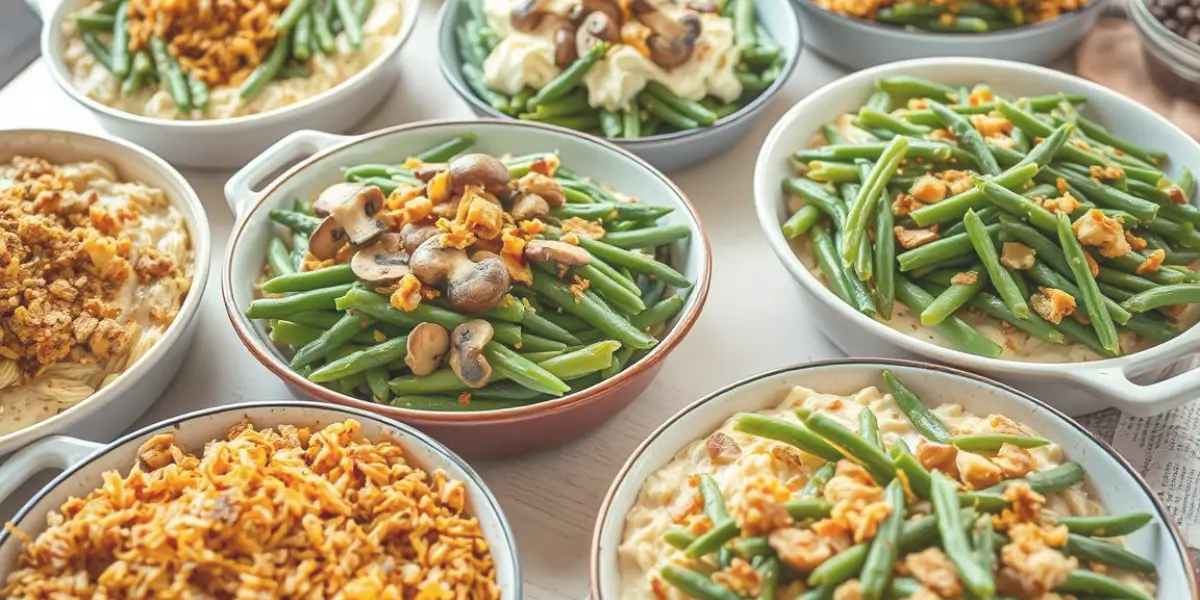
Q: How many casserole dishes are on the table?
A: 8